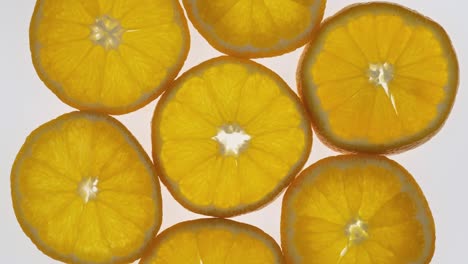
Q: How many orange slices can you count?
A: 7